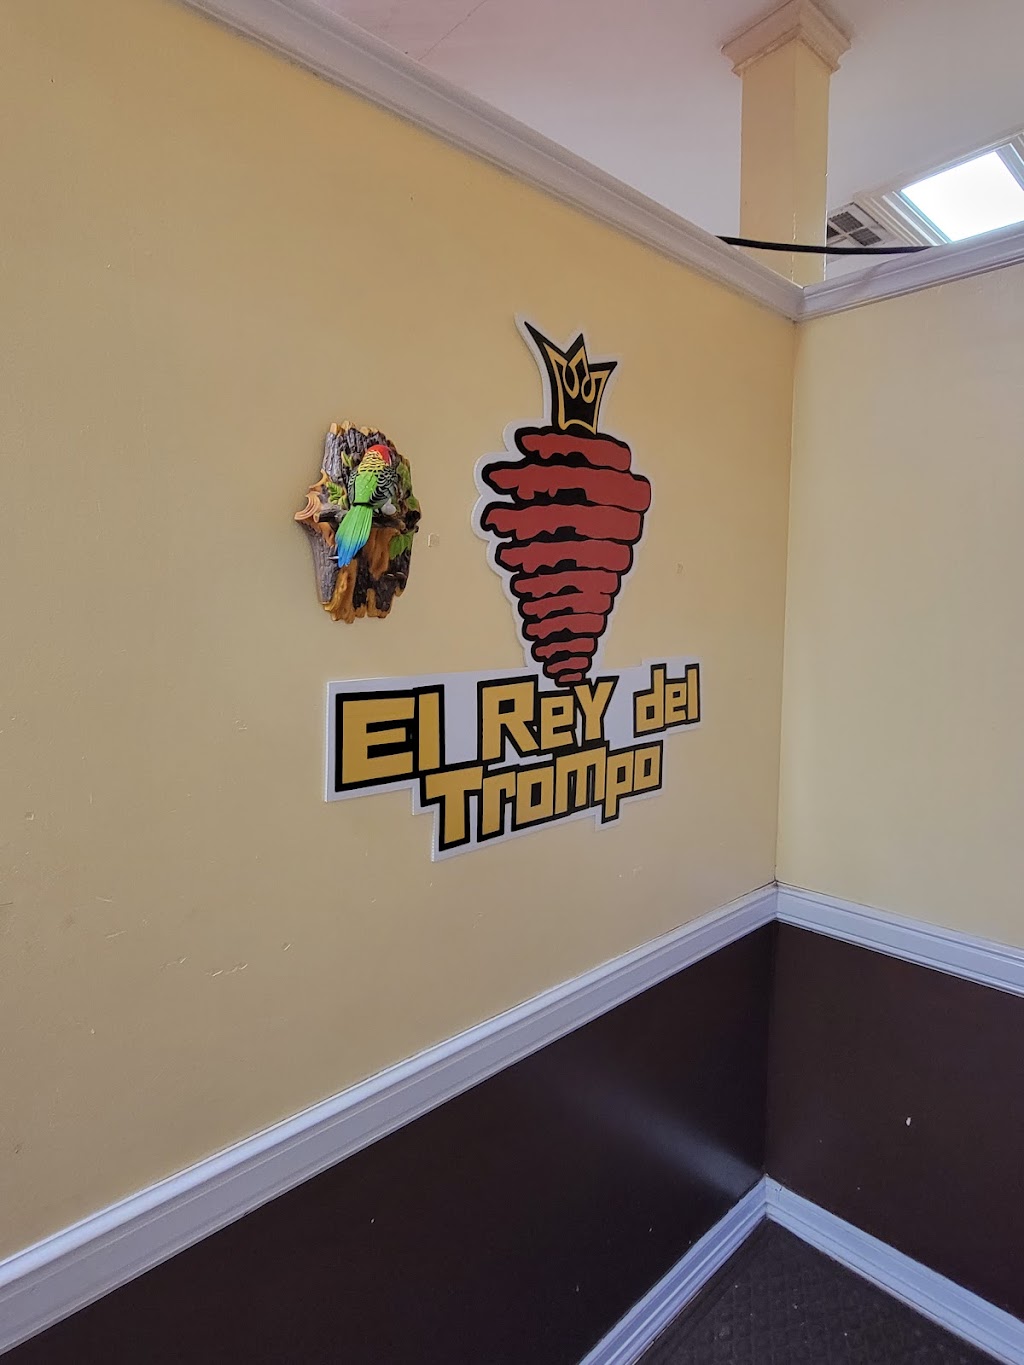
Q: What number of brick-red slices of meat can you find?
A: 10